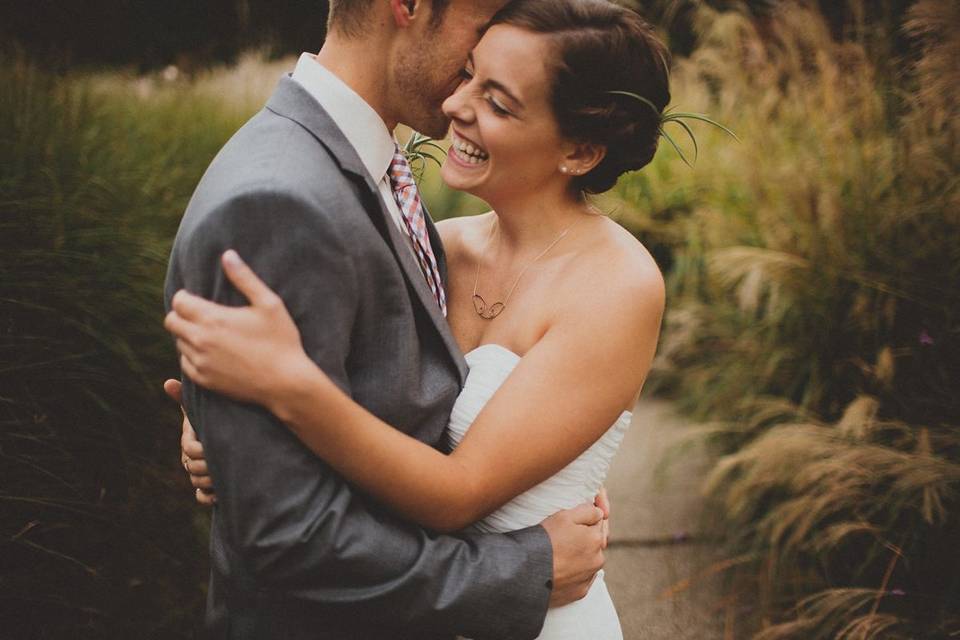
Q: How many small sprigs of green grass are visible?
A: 2